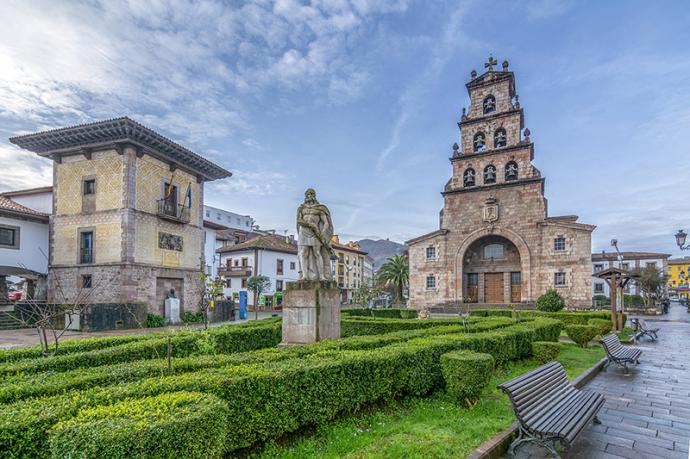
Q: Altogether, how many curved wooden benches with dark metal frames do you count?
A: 3